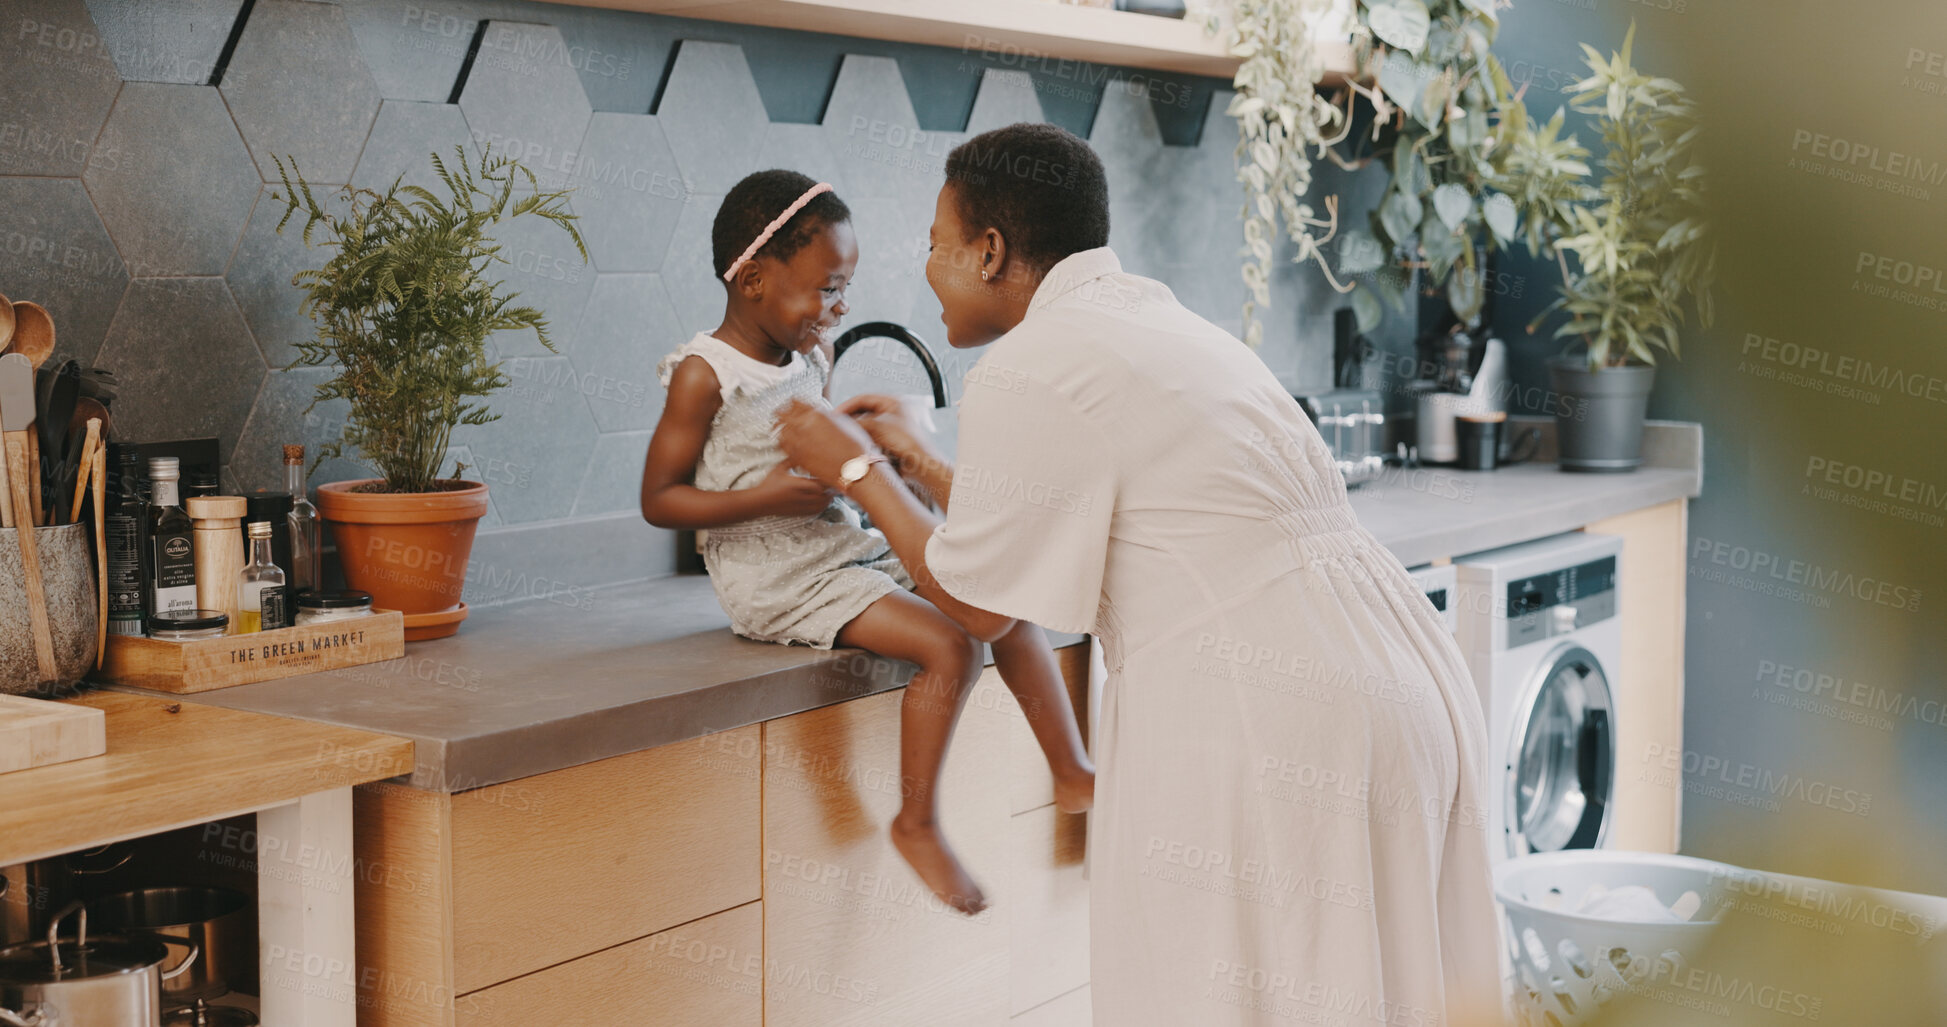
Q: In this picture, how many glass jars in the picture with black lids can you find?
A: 2